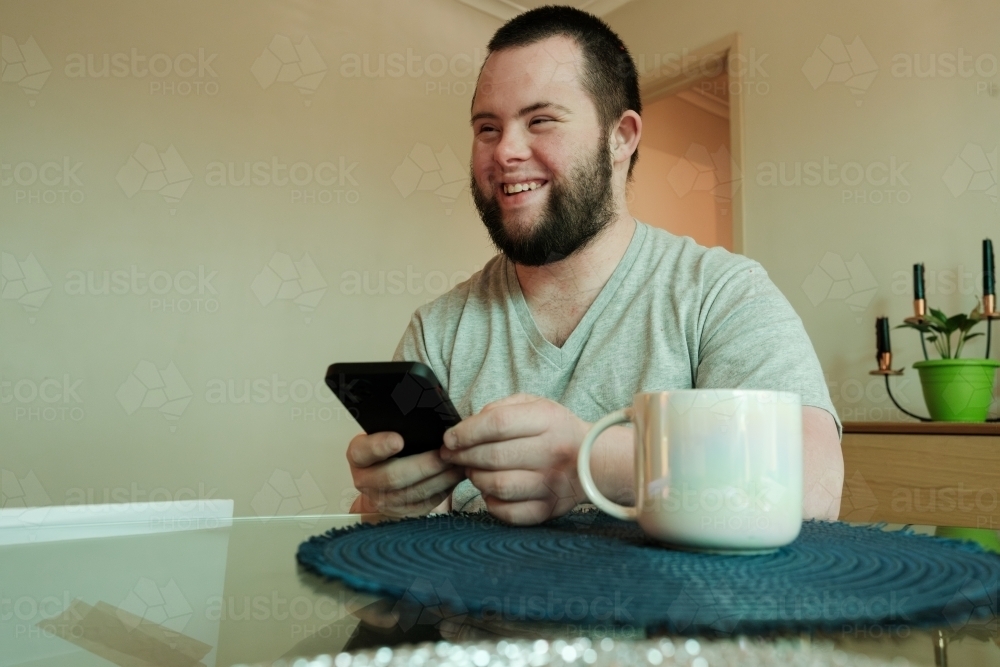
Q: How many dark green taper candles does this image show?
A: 3